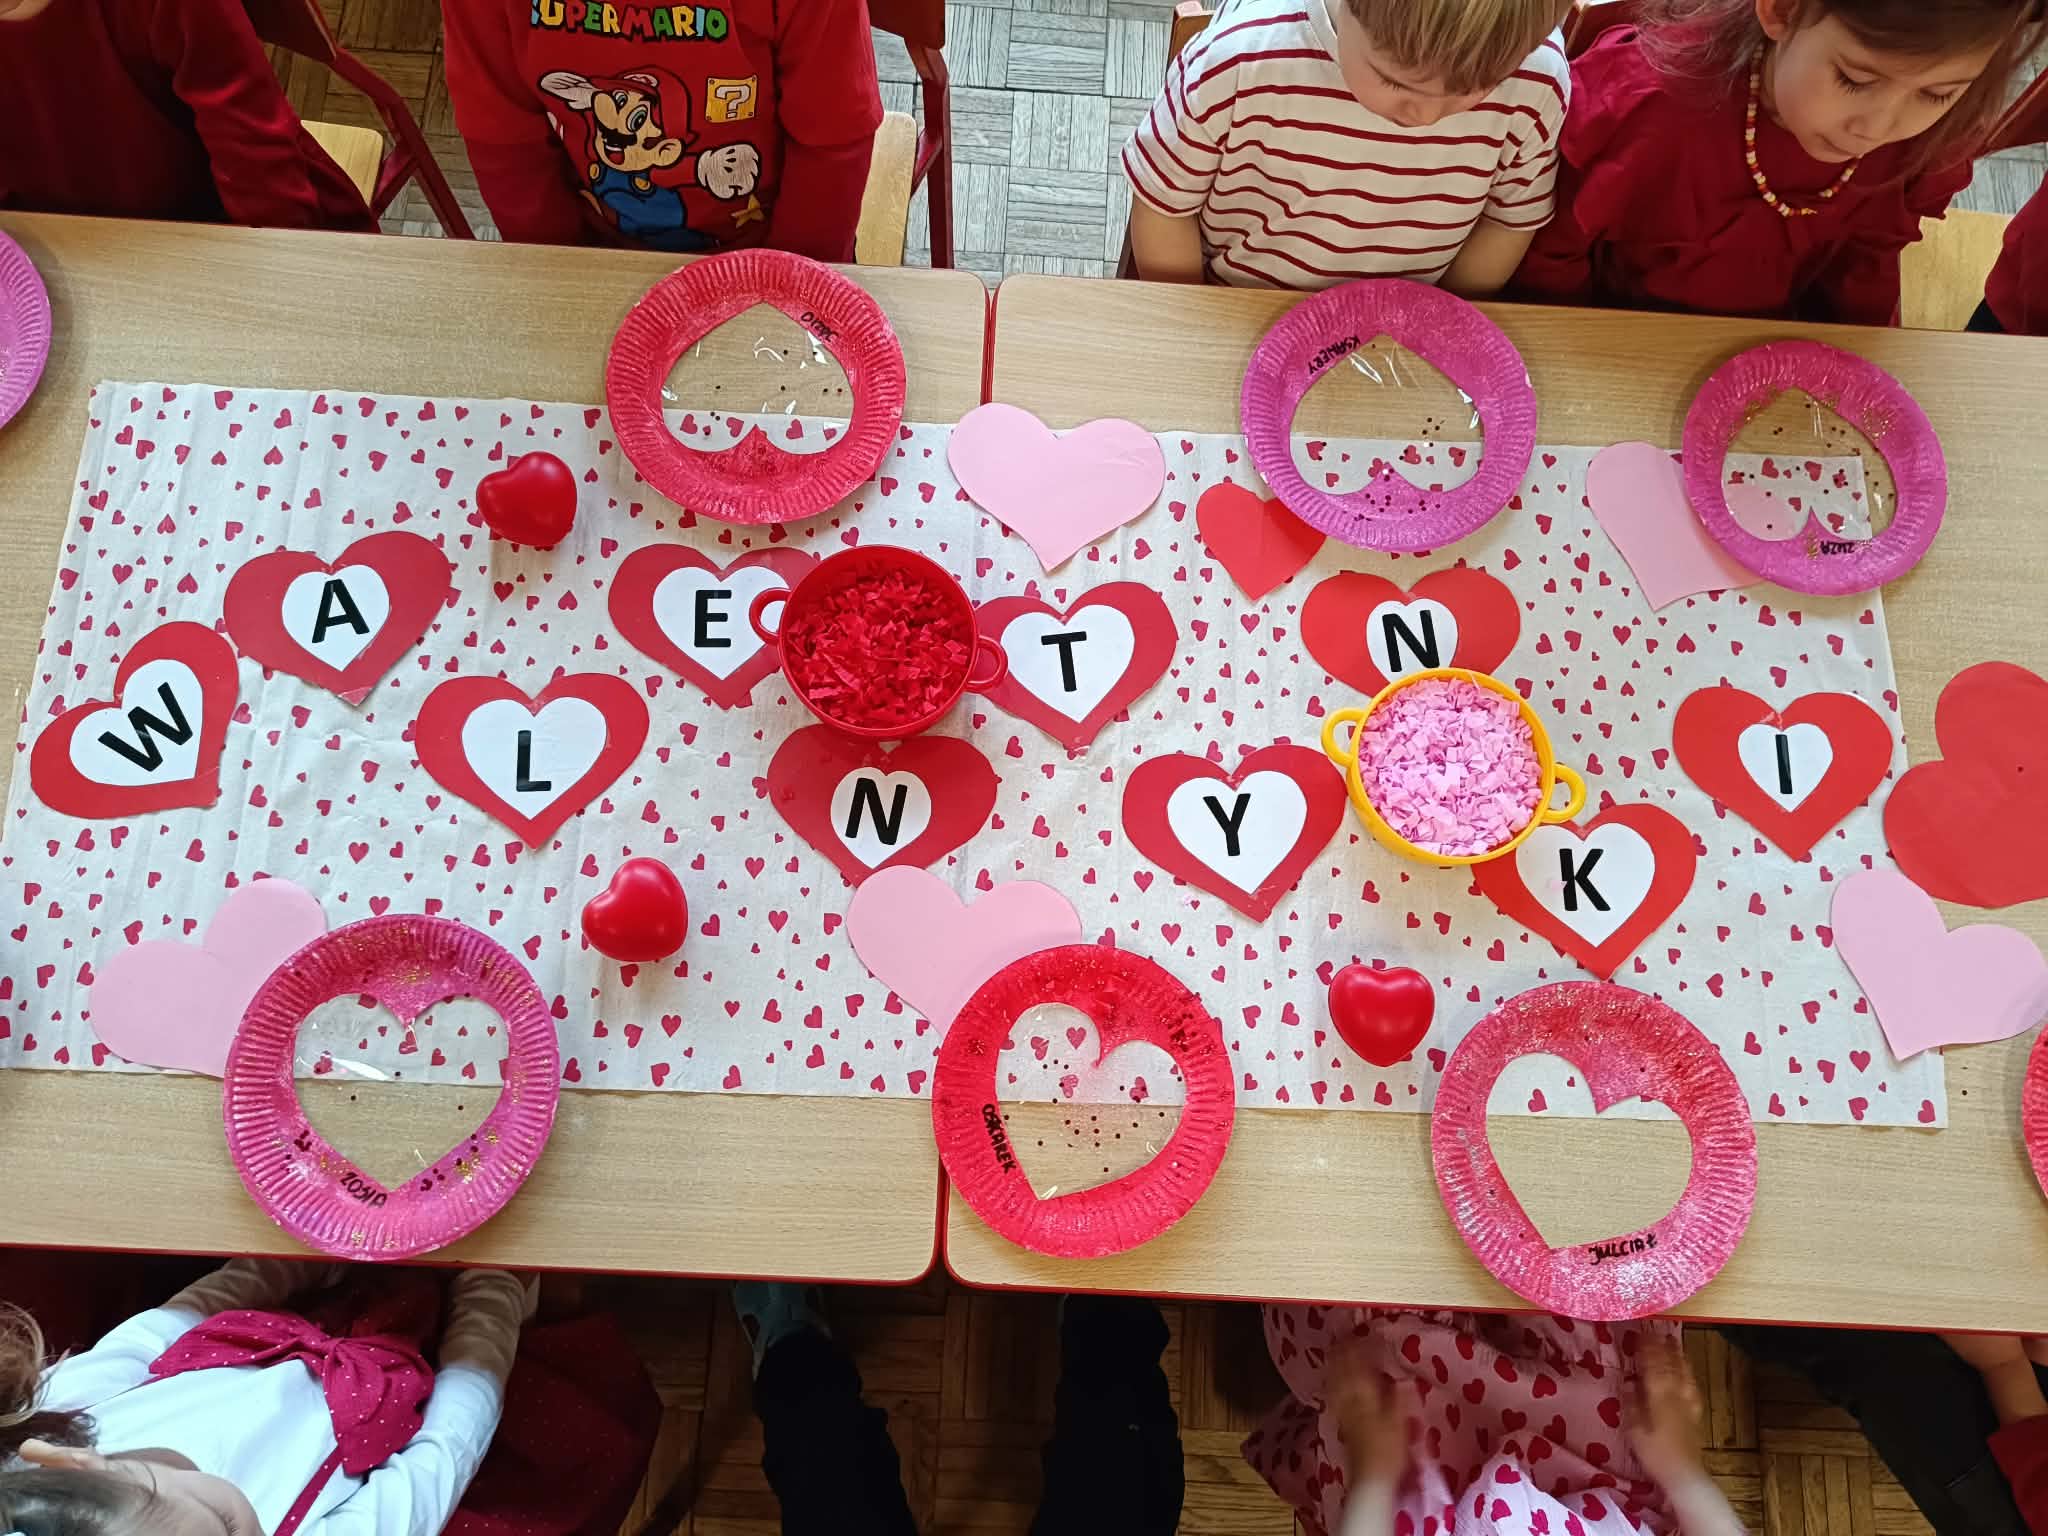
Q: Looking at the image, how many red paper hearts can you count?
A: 12